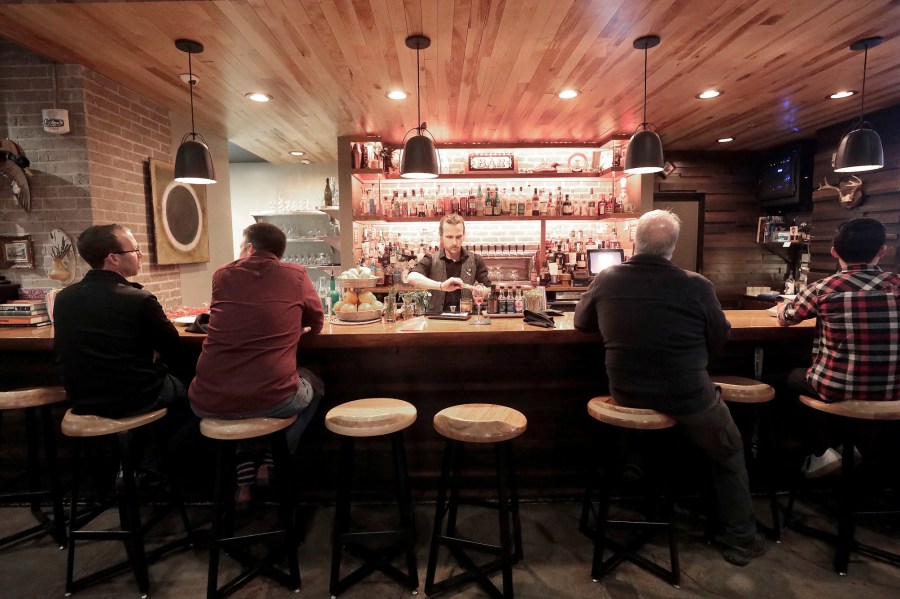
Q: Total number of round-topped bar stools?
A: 8